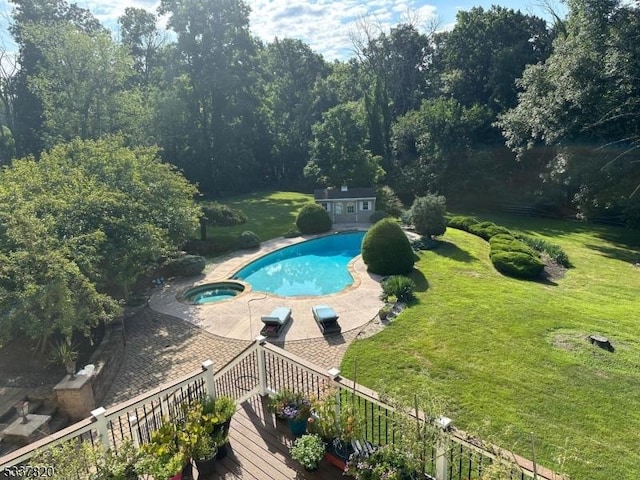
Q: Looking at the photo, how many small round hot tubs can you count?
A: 1